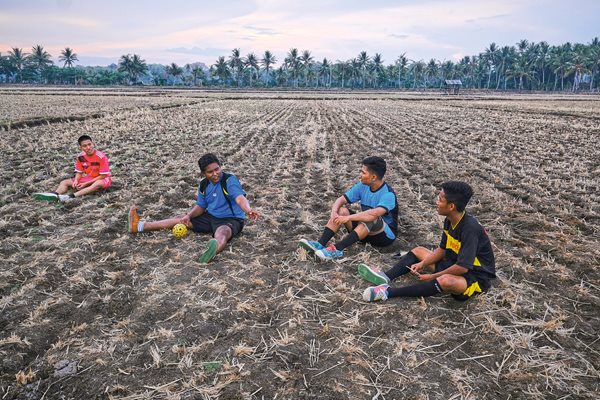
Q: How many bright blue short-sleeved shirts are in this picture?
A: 2